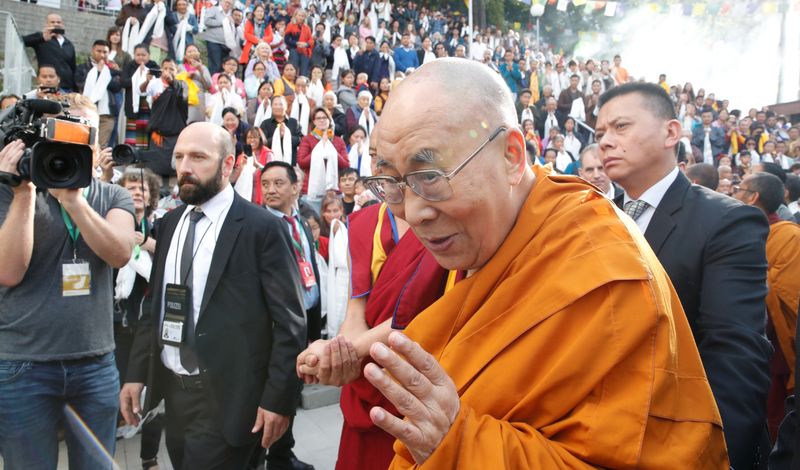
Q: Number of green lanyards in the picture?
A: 3